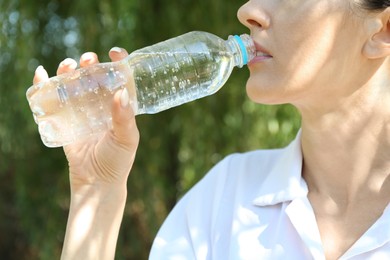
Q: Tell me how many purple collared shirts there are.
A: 0